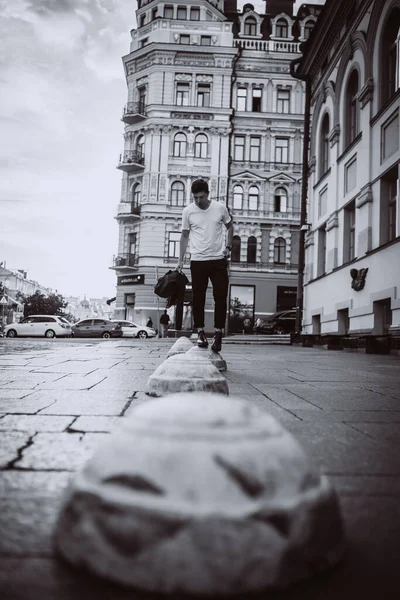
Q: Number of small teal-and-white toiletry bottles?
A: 0